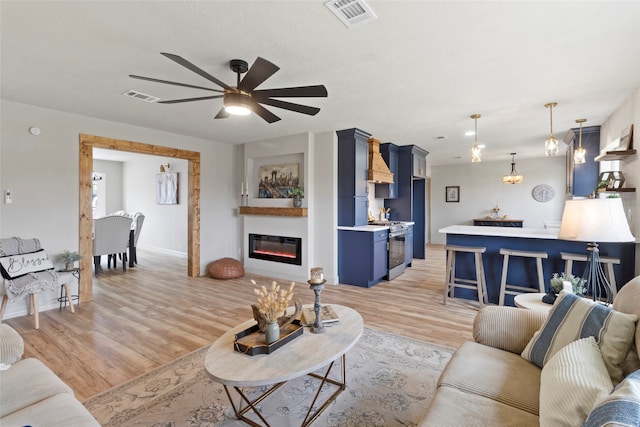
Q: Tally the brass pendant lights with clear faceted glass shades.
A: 3